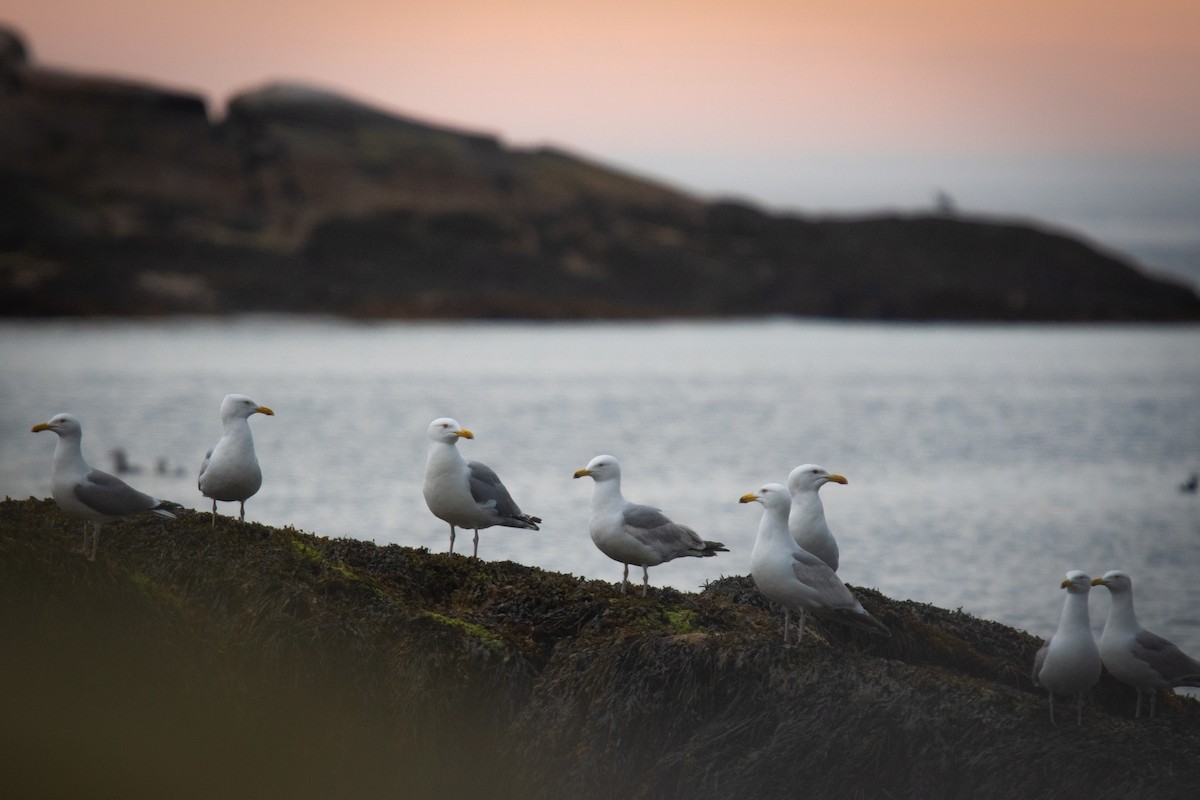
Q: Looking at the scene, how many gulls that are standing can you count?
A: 8